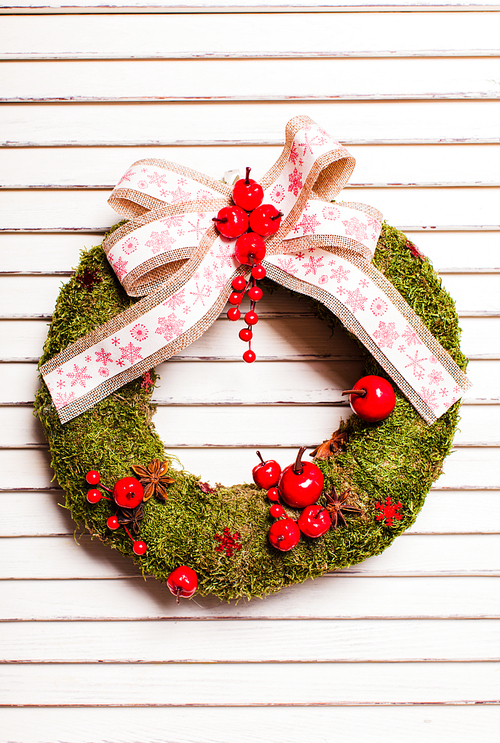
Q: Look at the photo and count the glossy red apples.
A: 11